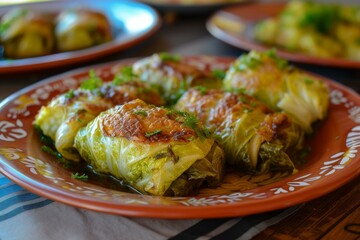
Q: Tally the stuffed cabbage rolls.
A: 7